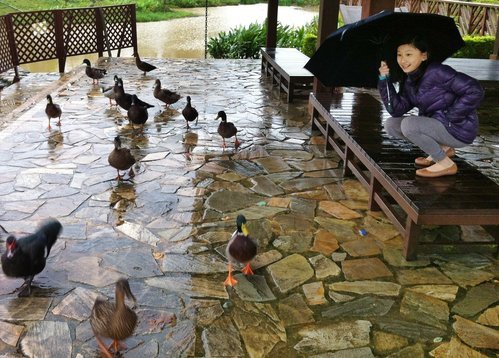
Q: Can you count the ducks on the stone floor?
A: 13